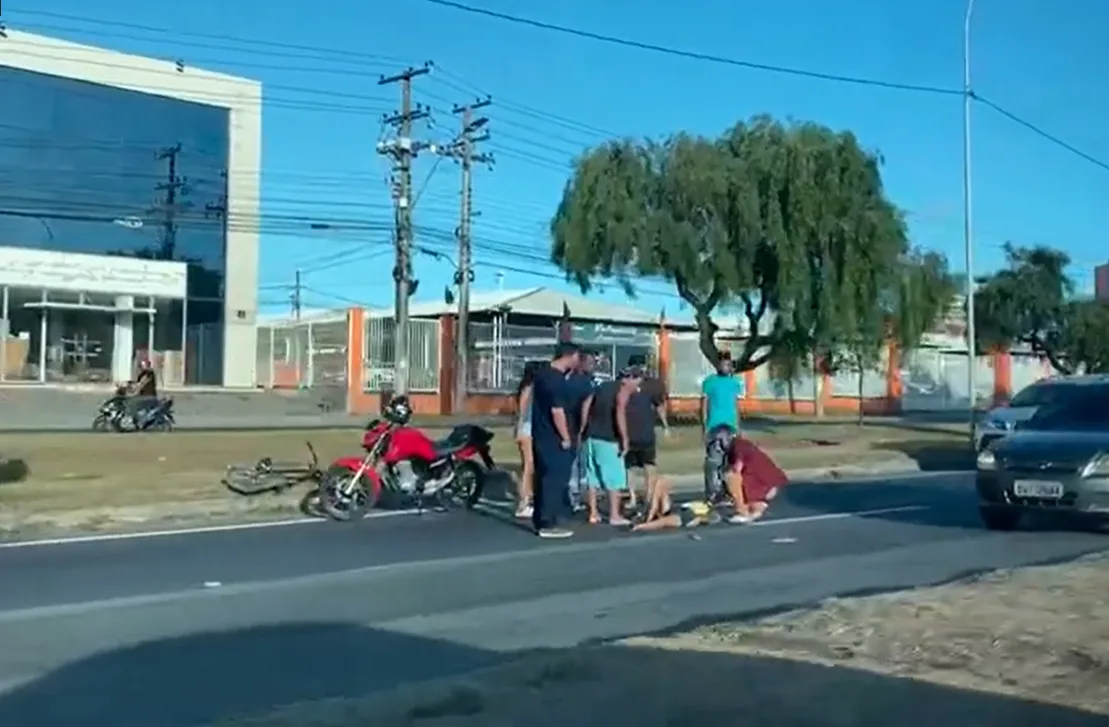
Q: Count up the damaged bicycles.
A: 1